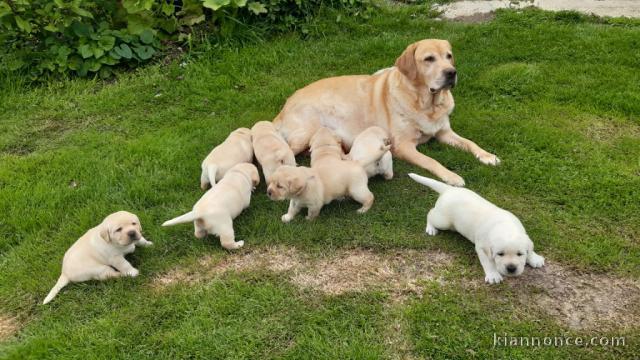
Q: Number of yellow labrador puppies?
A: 8